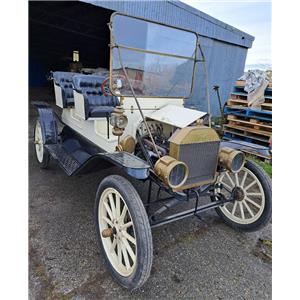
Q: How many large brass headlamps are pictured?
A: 2